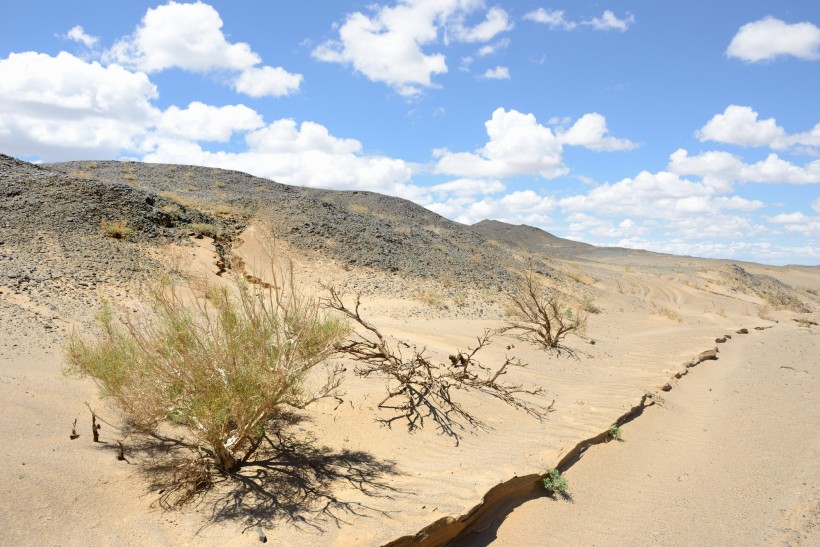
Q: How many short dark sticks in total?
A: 3